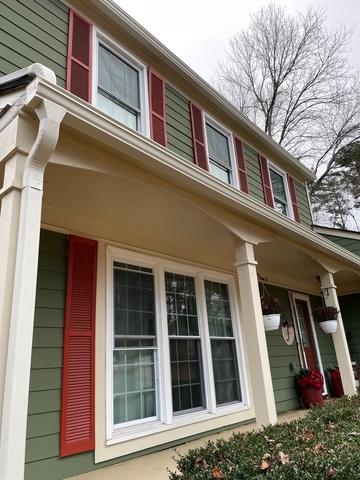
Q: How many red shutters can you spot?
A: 7